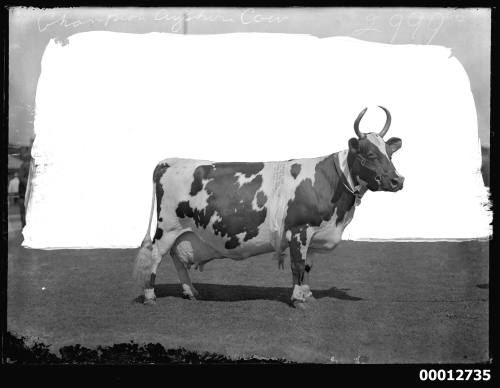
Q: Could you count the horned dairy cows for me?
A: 1